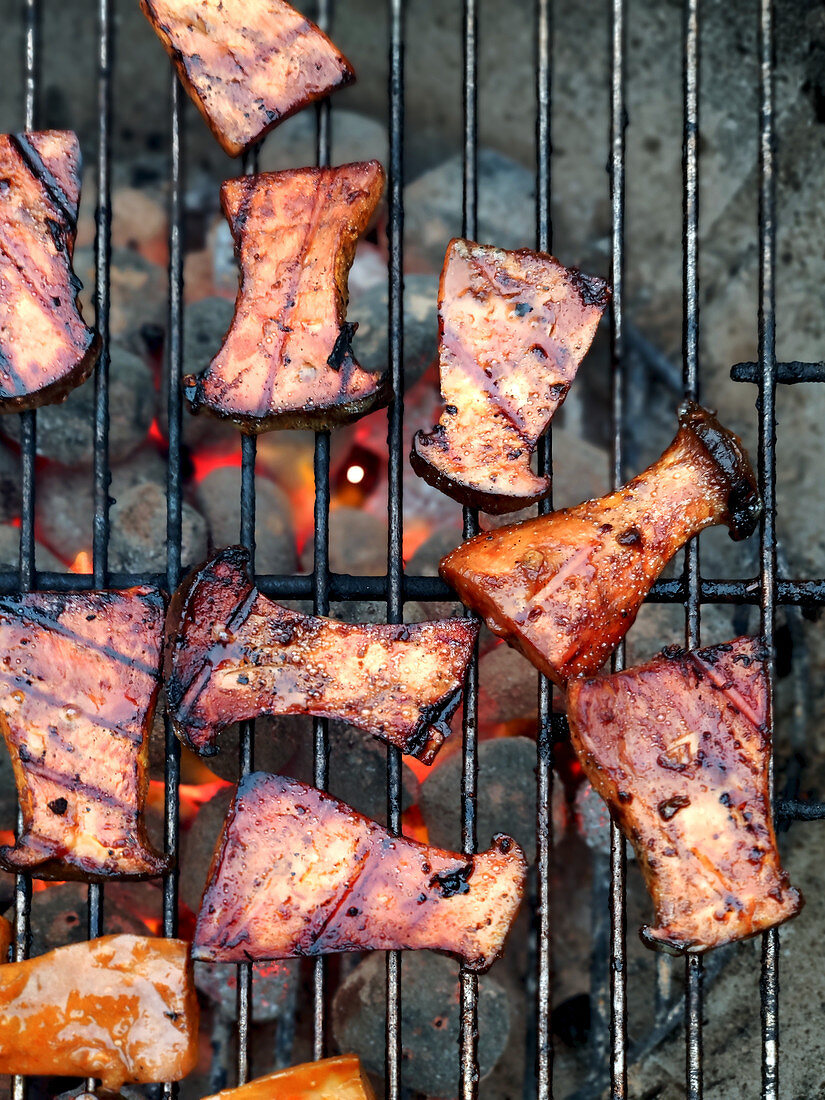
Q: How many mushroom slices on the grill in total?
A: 11